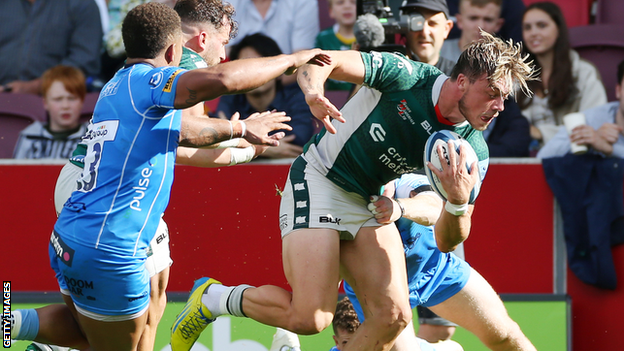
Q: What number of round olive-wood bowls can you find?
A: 0